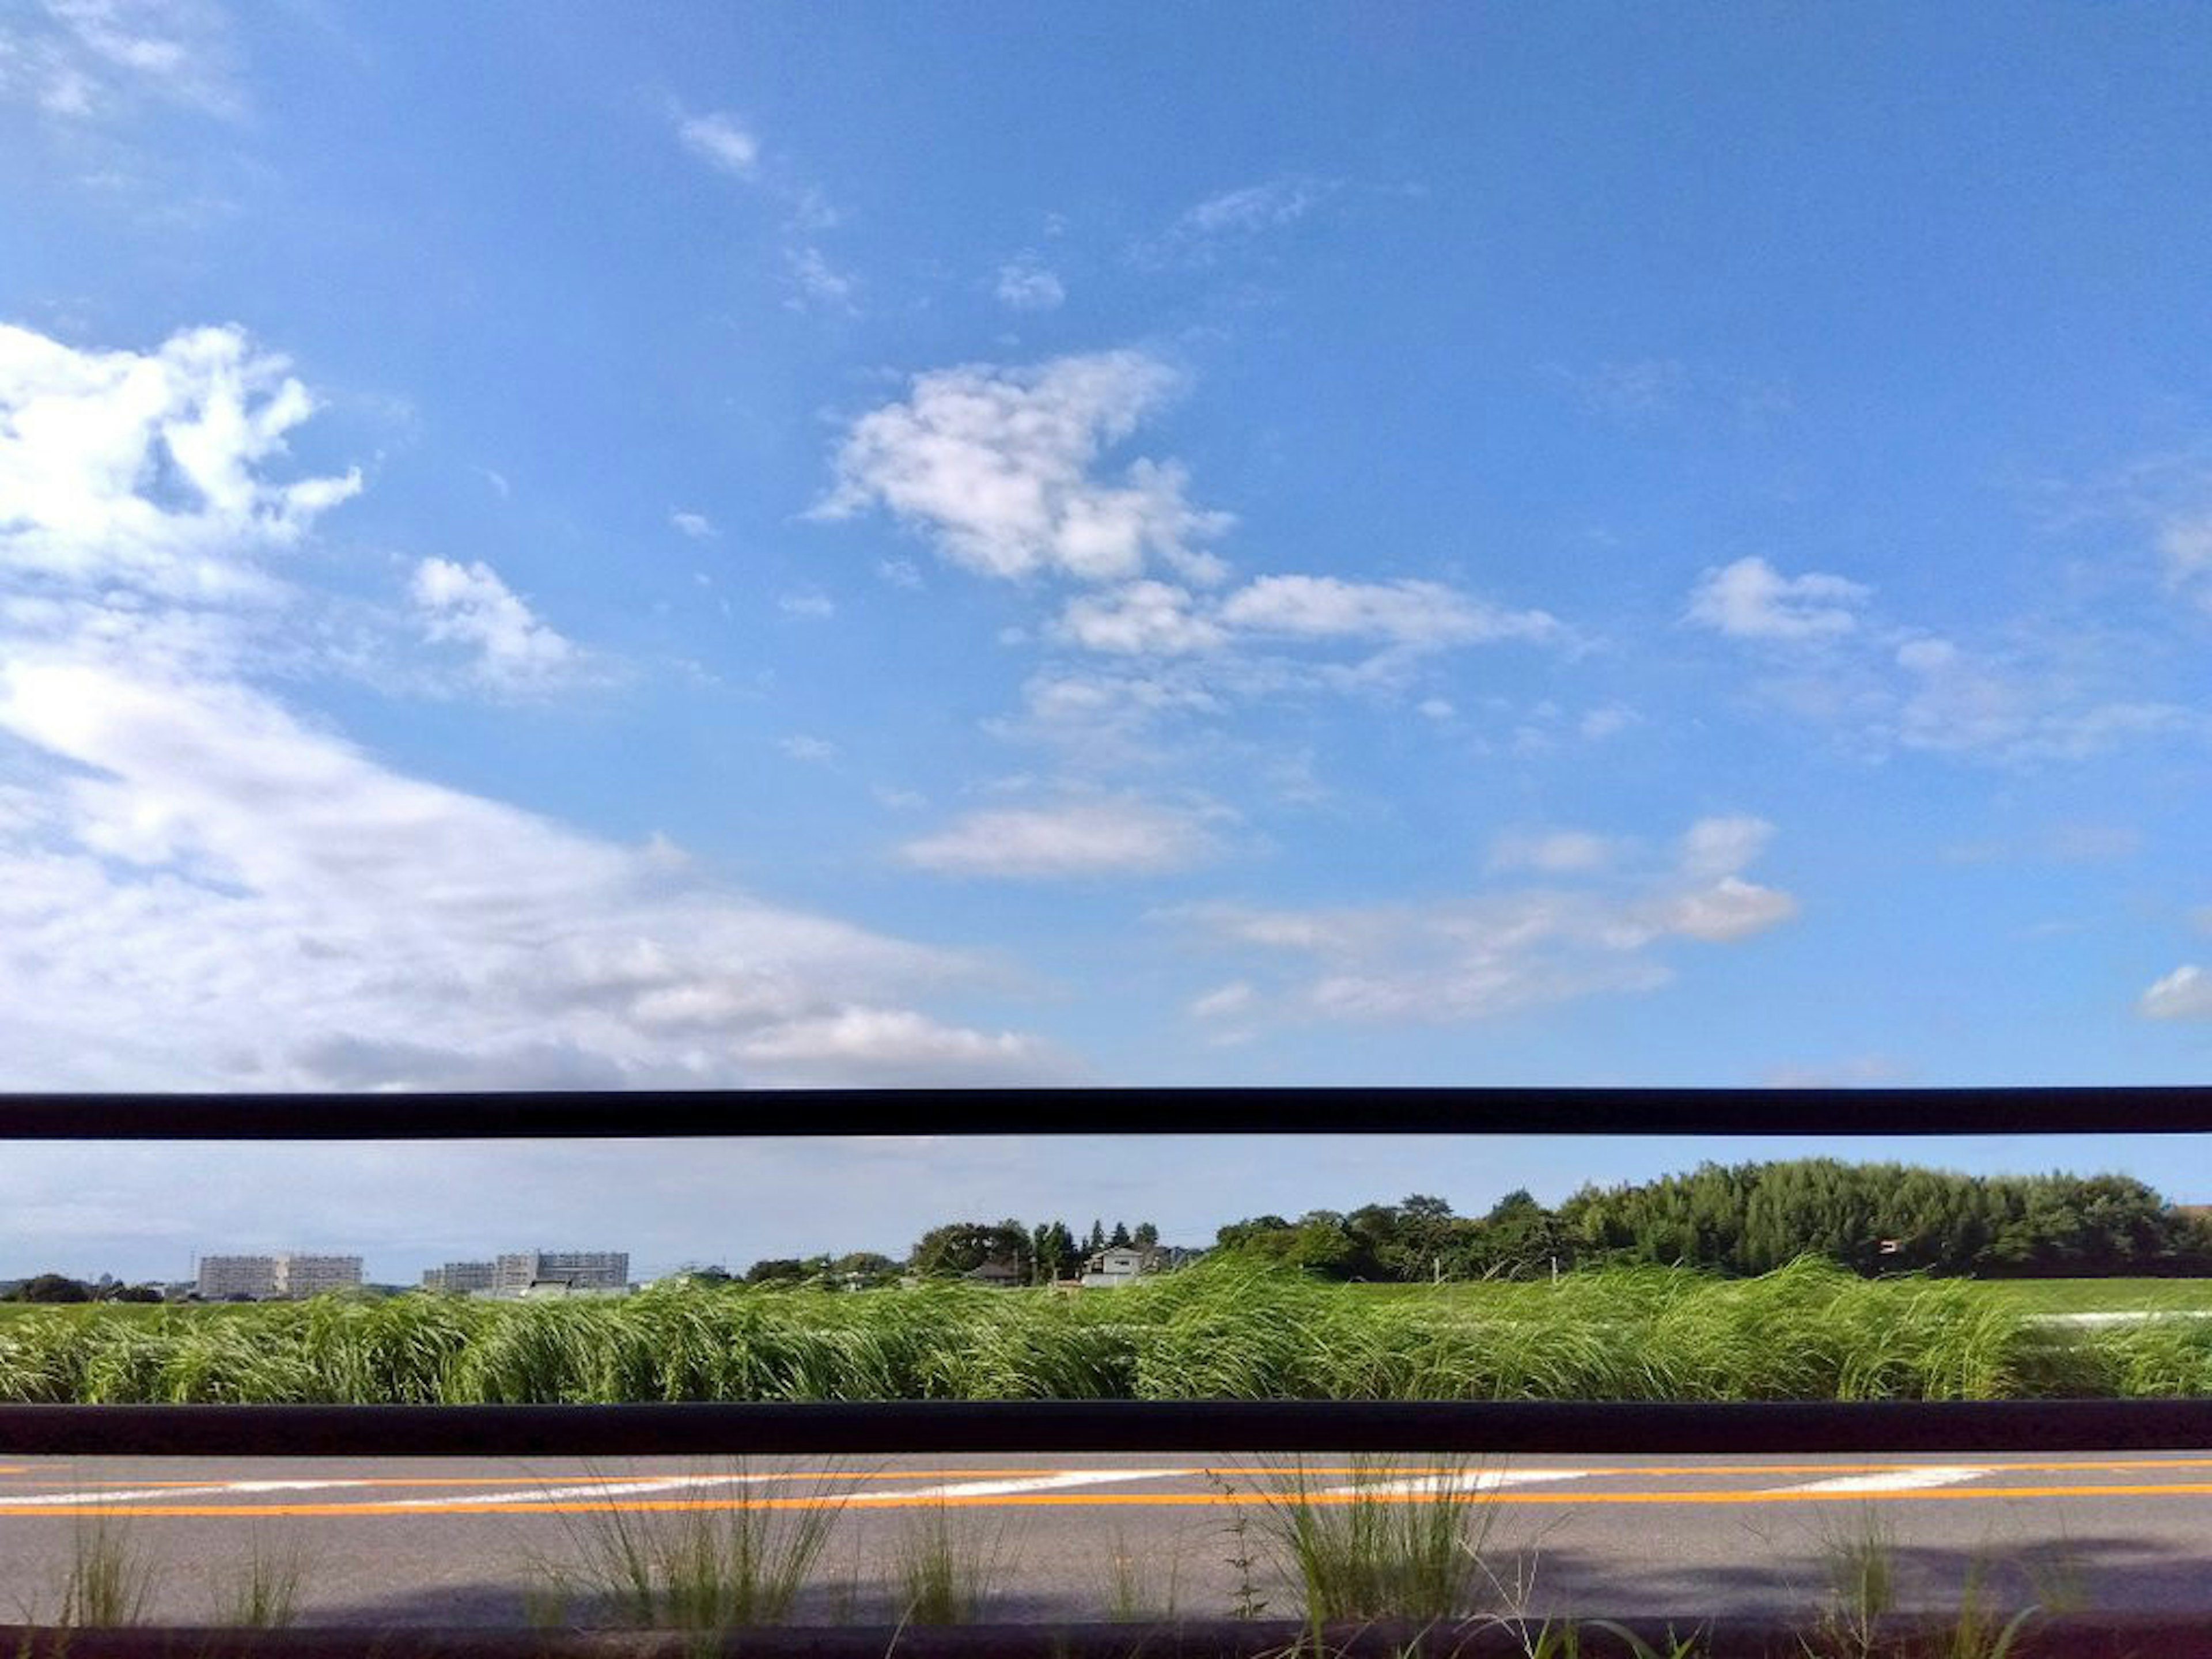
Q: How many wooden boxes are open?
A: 0